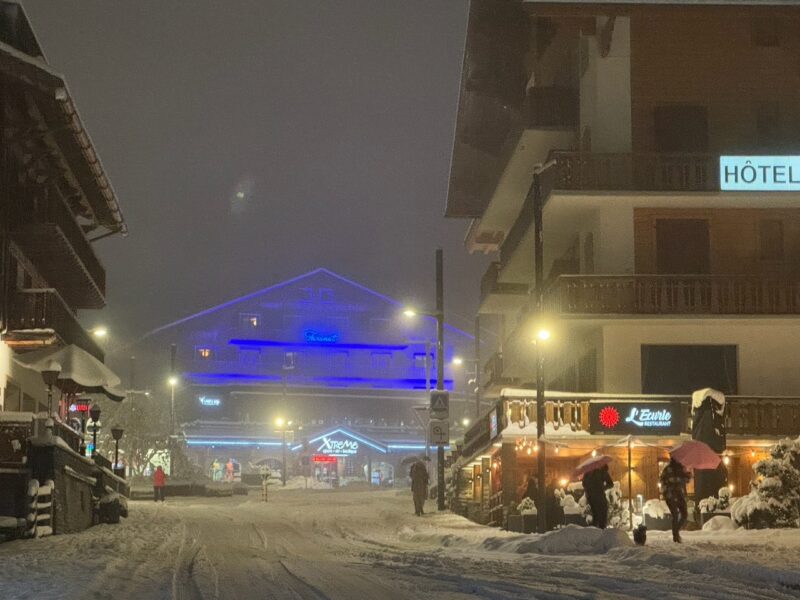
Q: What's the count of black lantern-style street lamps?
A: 3